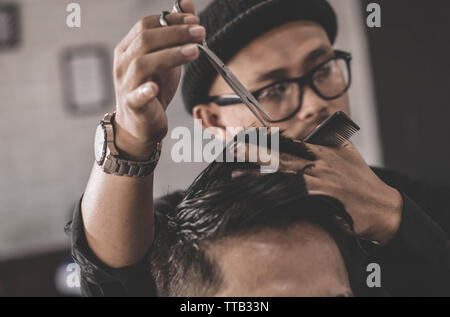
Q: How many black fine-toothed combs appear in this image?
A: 1